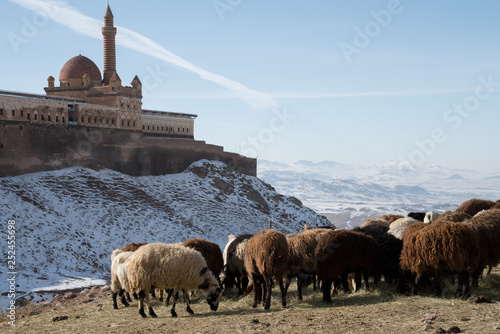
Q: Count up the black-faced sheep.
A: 1